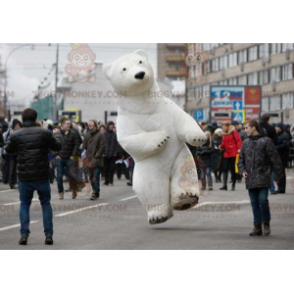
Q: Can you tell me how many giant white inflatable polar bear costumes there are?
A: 1